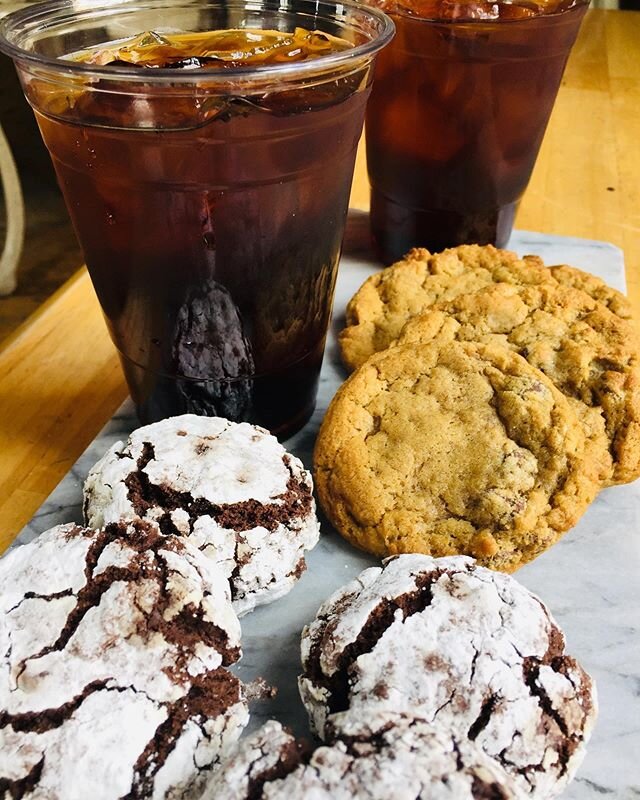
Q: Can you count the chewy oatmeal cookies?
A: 3